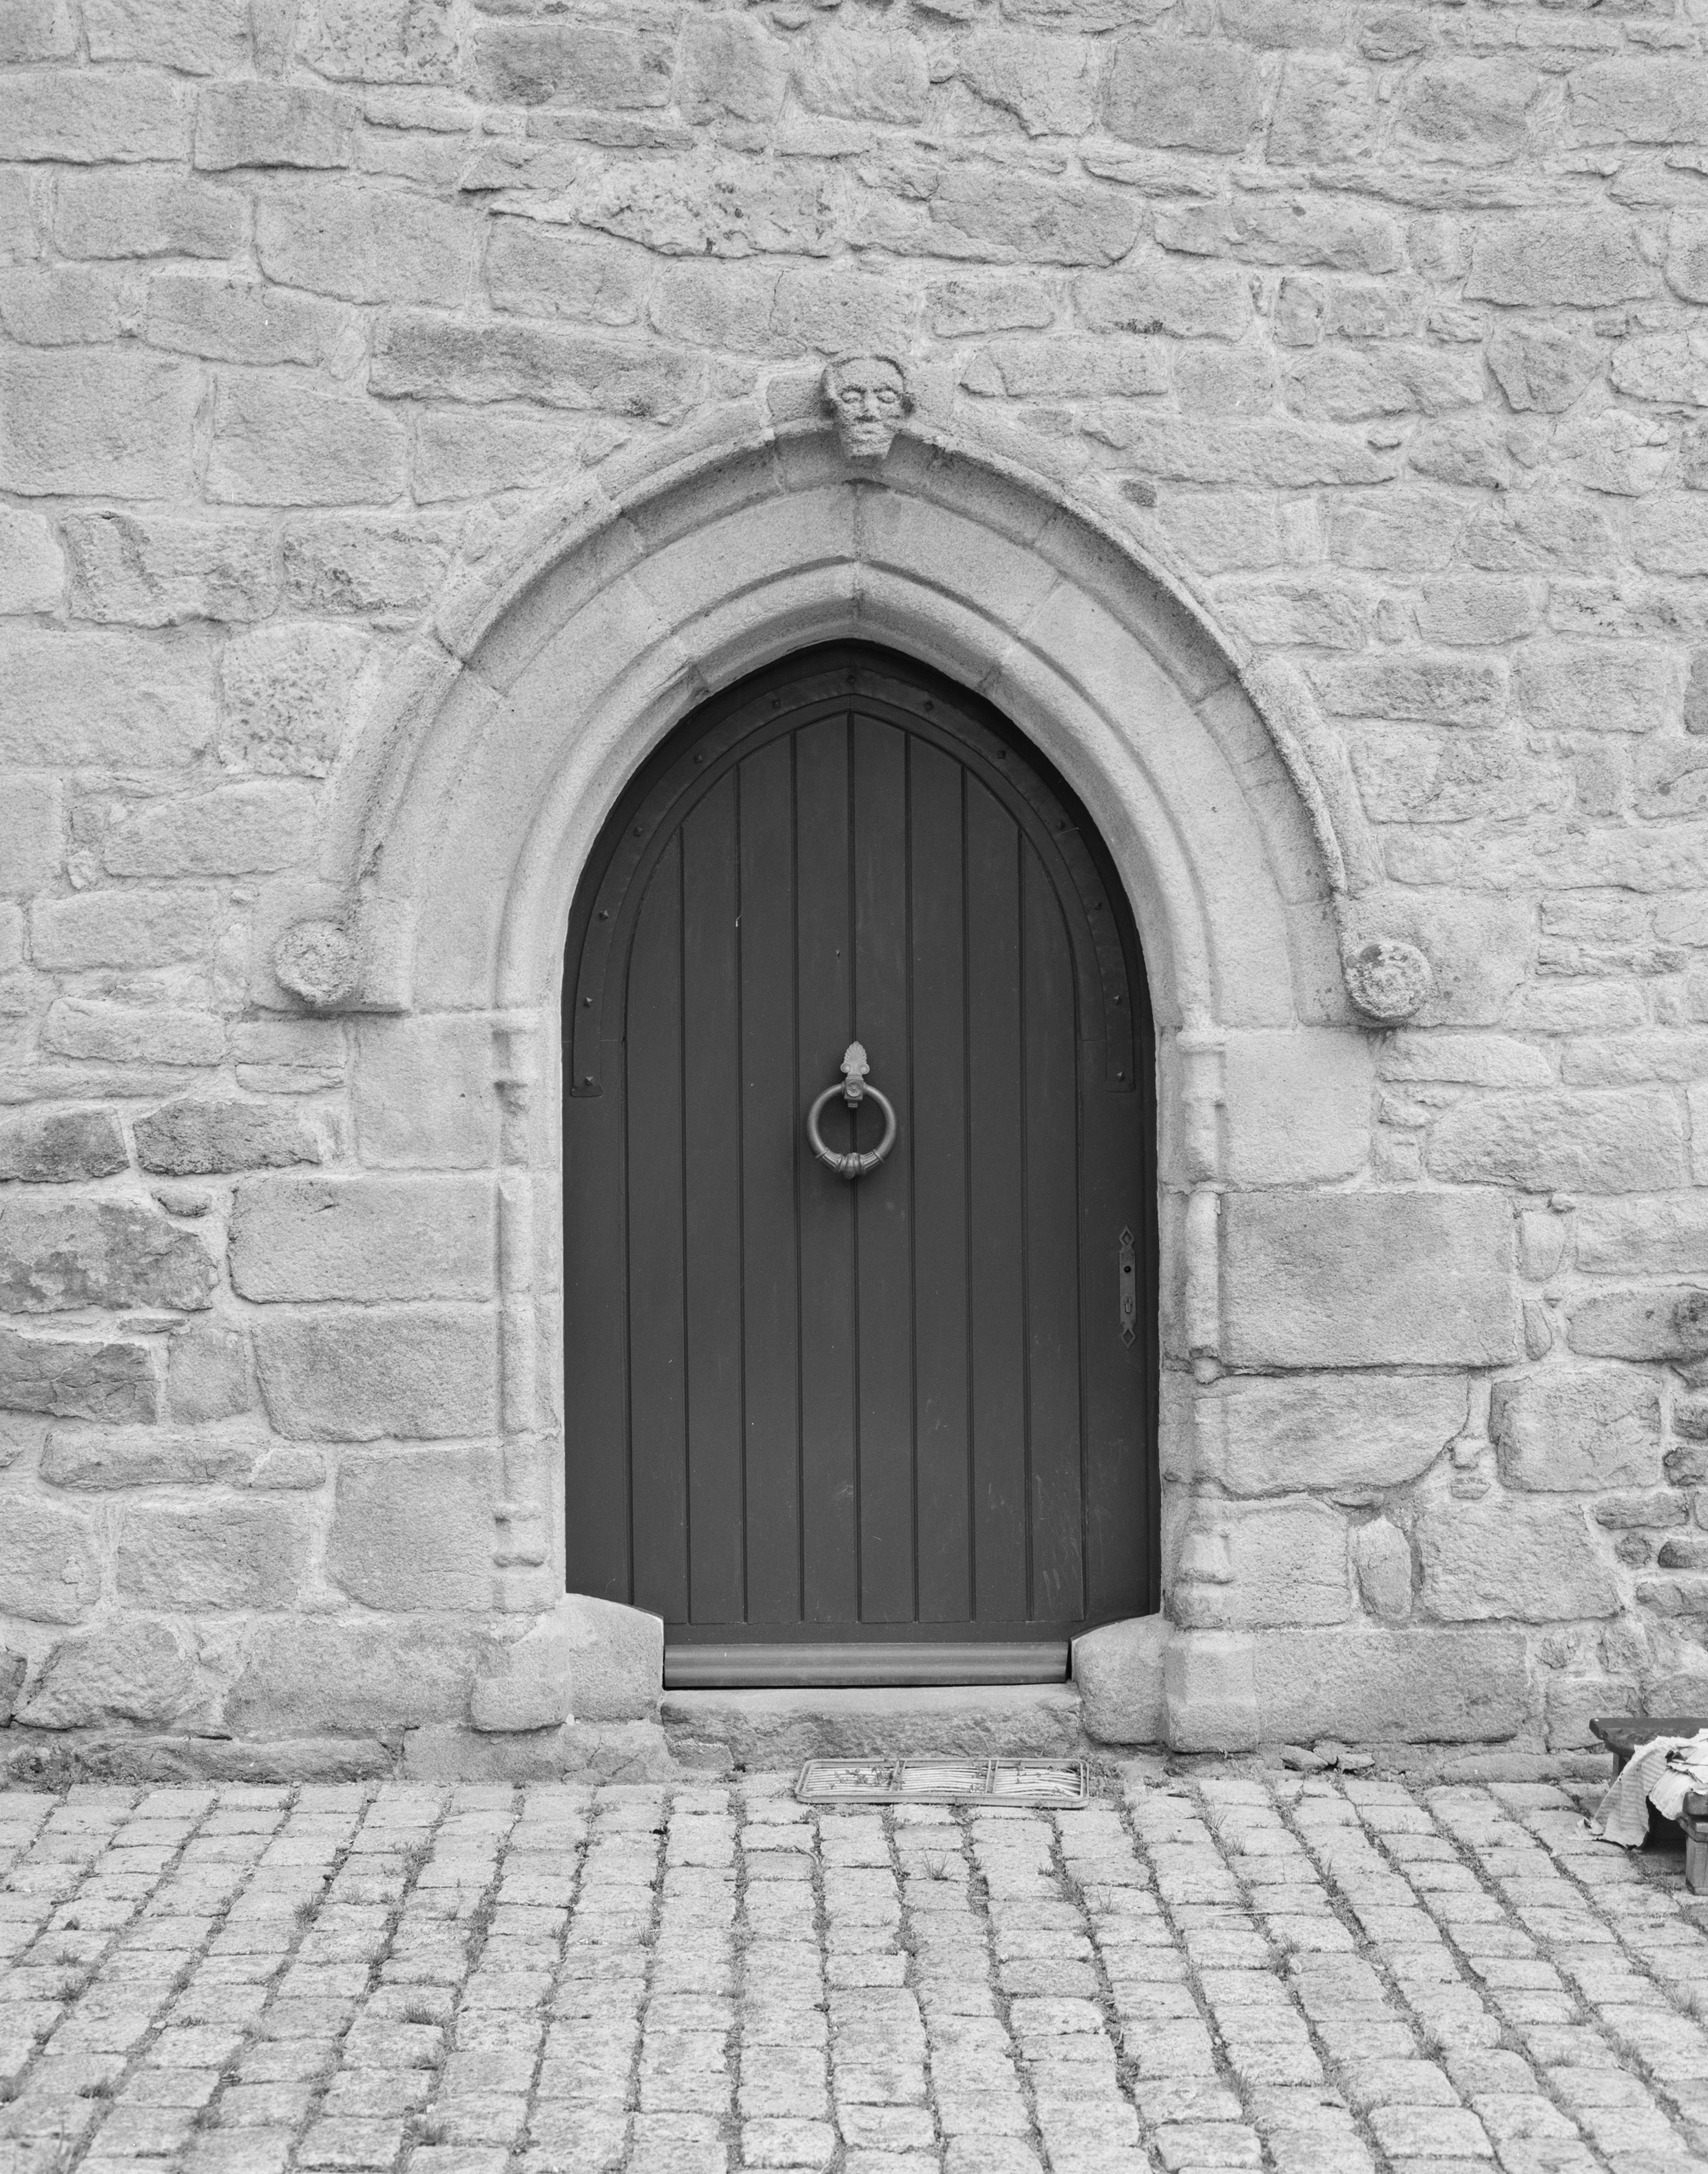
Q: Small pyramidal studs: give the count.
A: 13